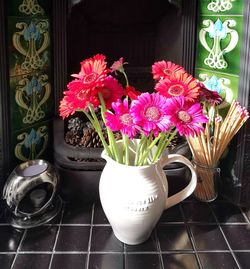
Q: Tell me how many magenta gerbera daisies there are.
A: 3